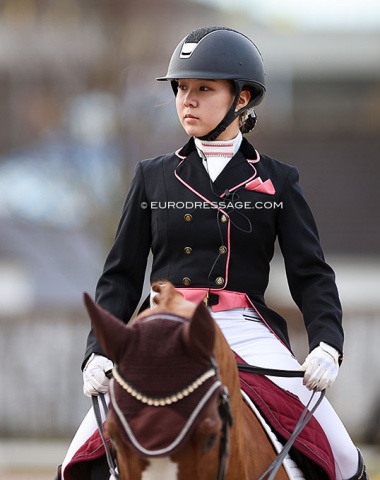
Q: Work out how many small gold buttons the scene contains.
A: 6